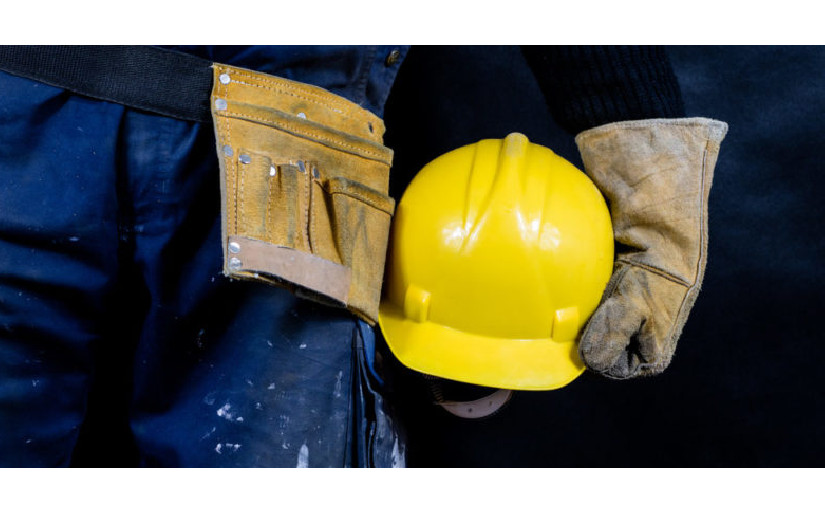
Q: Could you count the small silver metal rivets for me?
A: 10